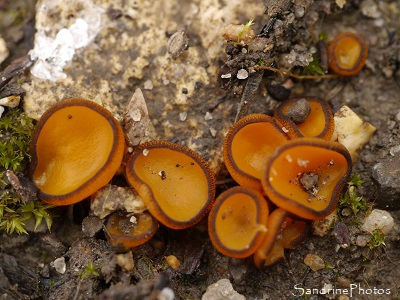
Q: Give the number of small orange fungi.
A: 9